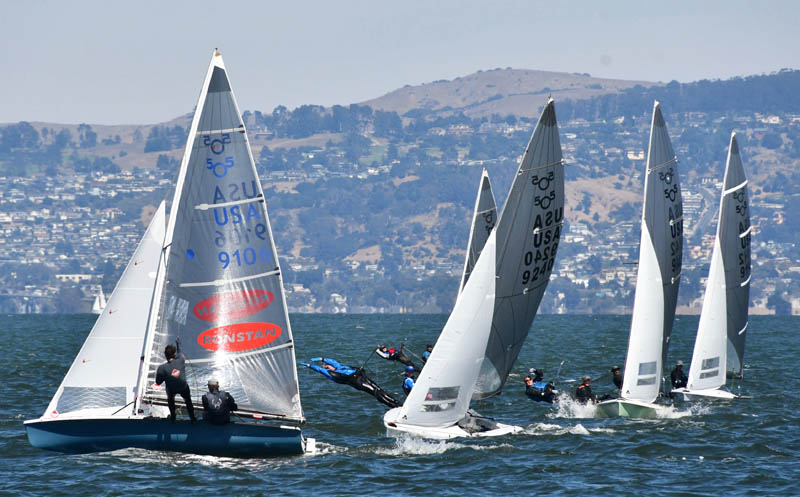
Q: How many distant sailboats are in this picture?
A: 1